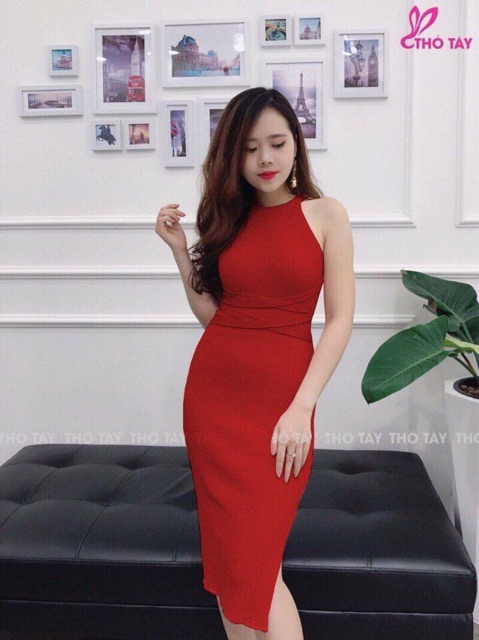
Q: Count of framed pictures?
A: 12